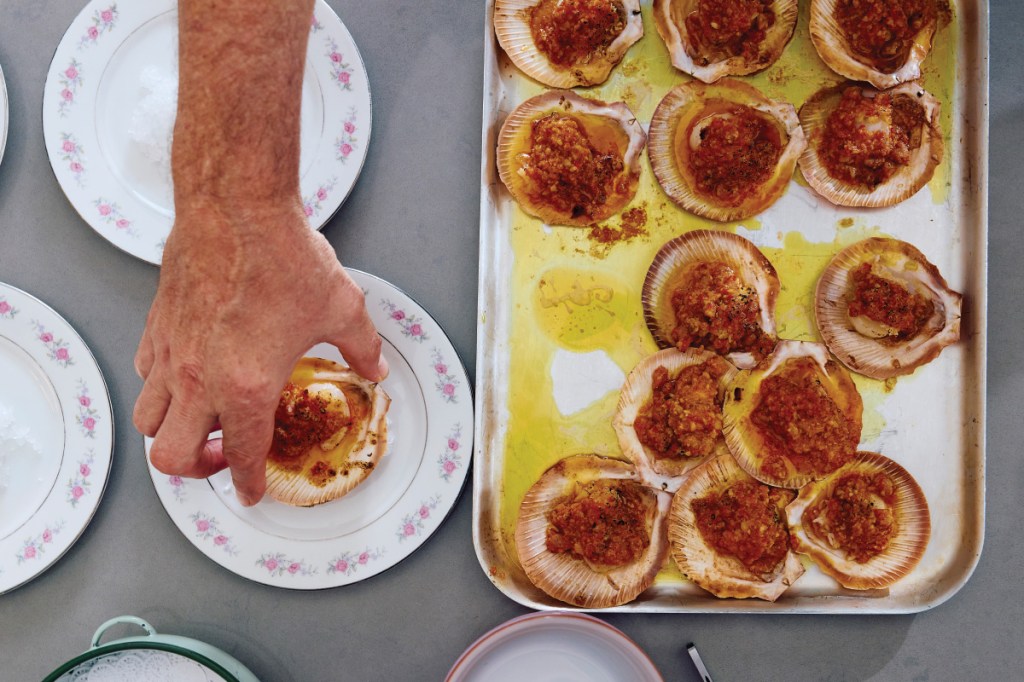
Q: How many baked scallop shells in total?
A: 14